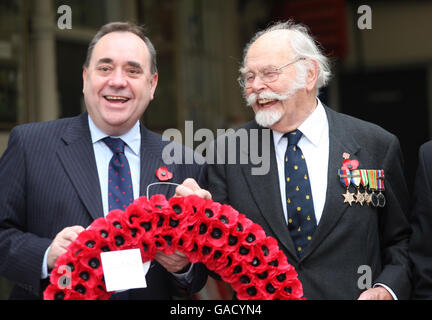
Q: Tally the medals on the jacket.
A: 5